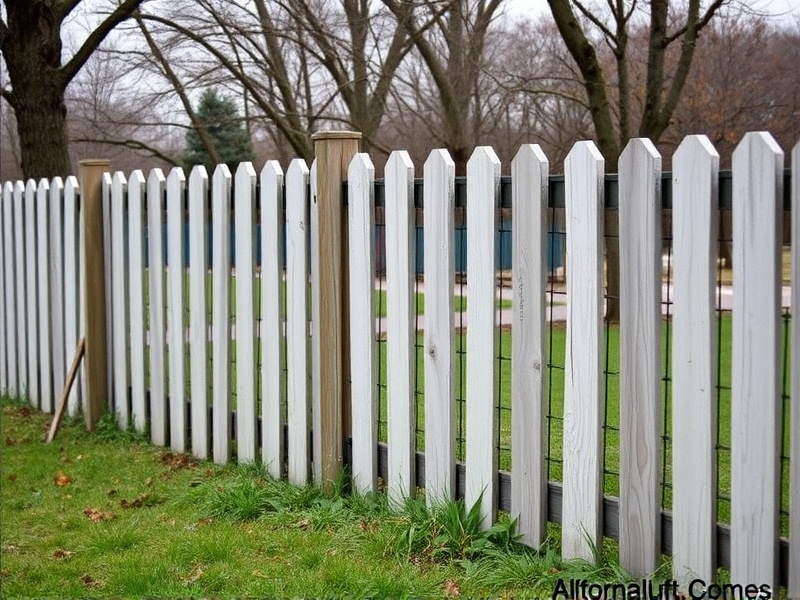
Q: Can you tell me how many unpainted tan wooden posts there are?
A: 2